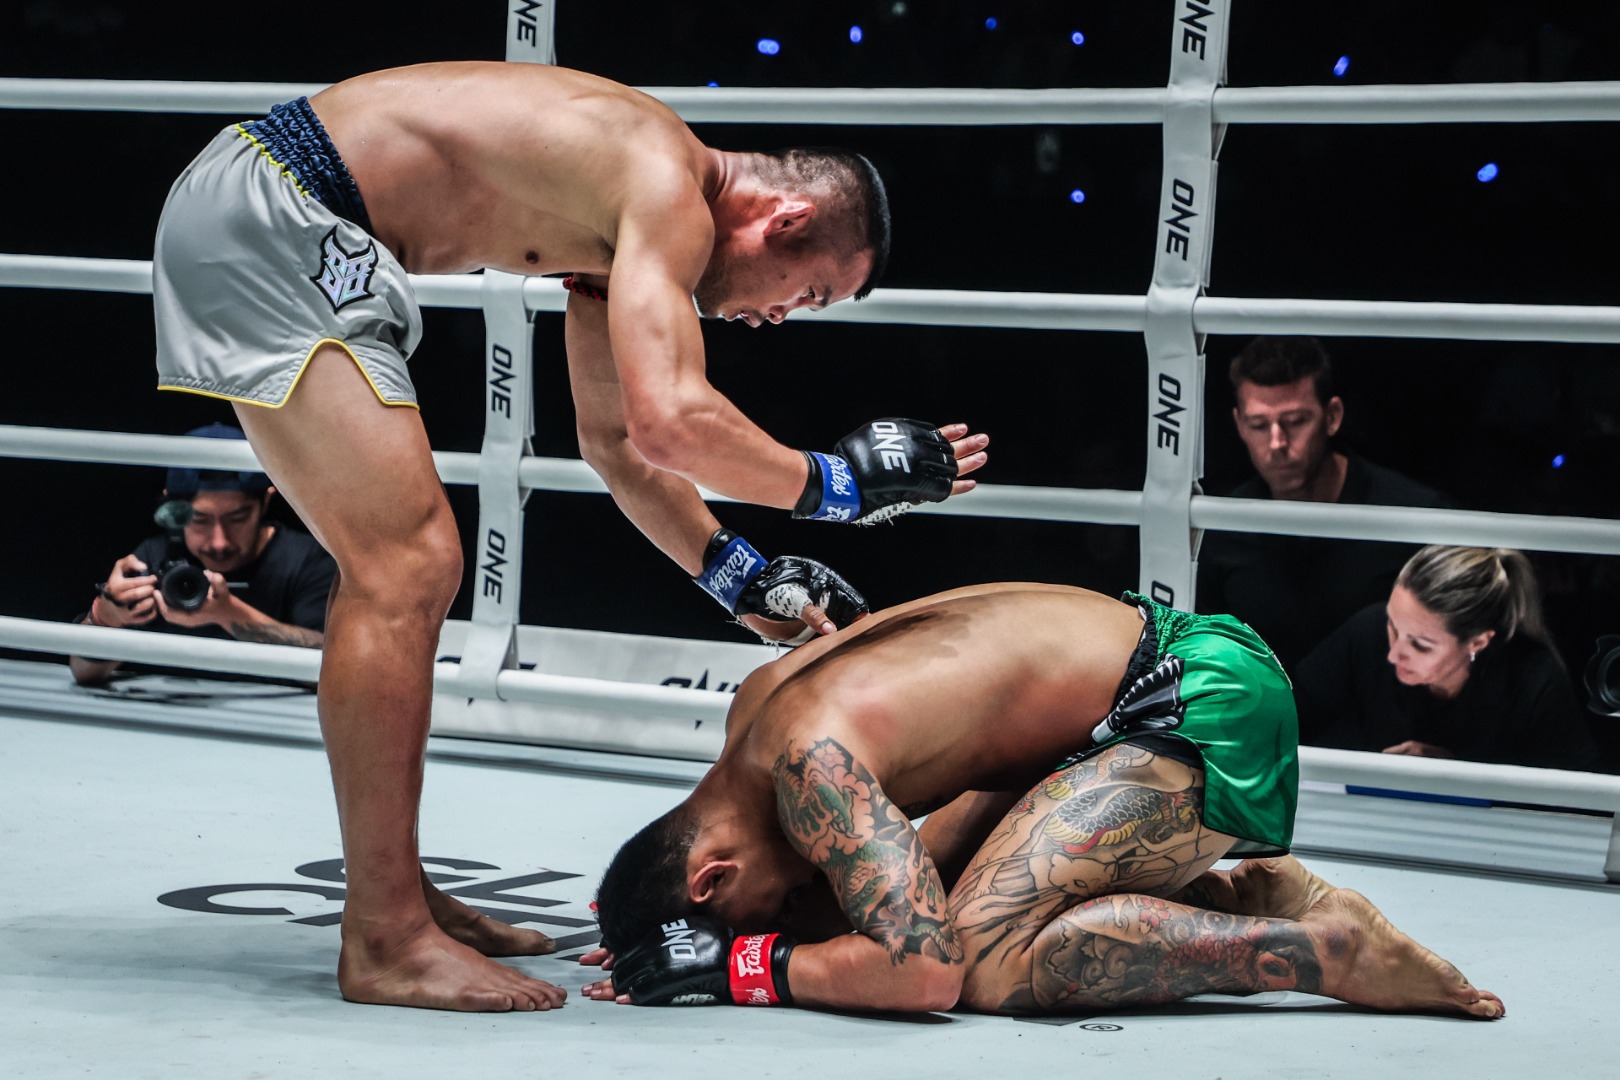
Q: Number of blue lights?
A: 9